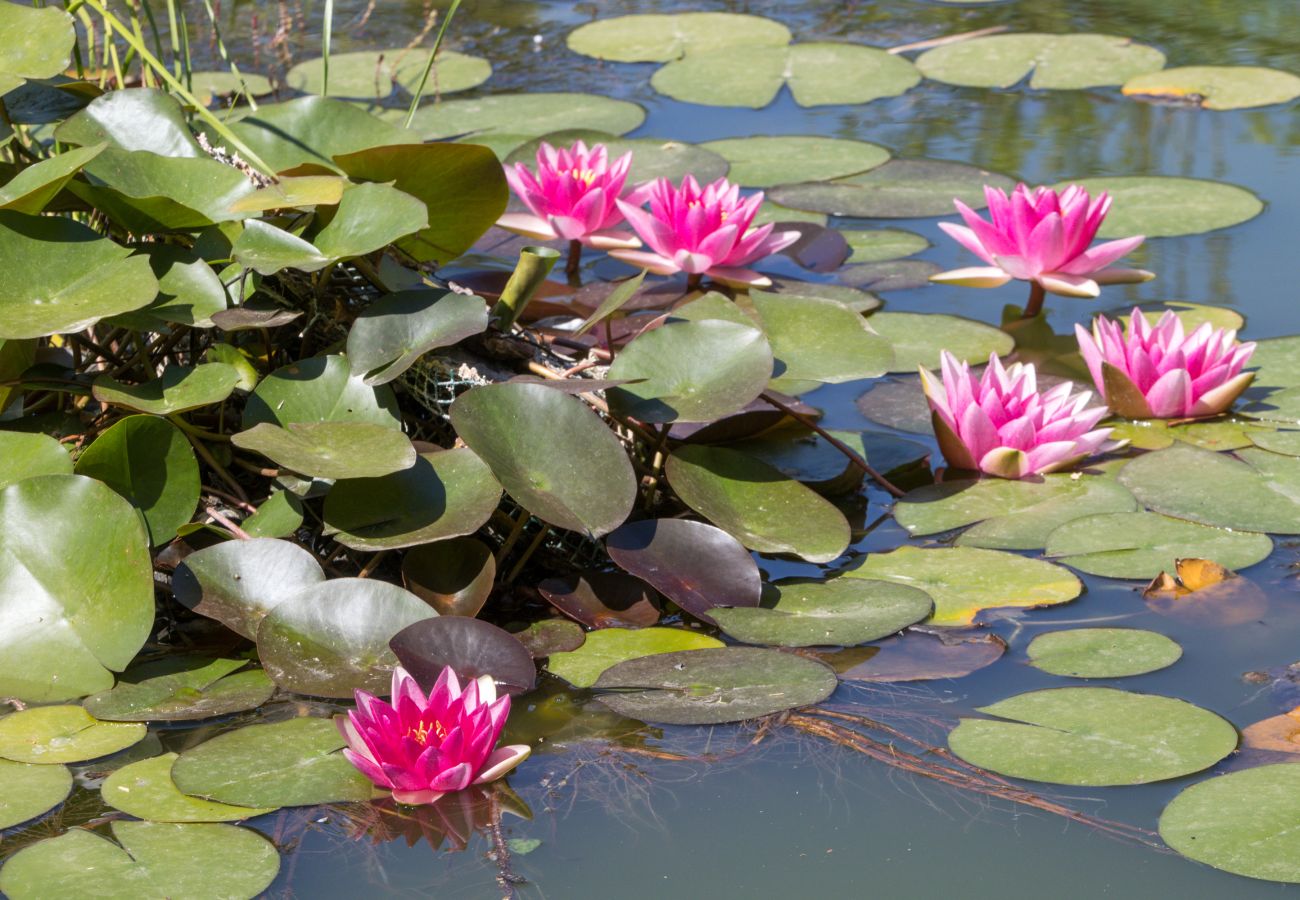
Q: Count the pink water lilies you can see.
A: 6